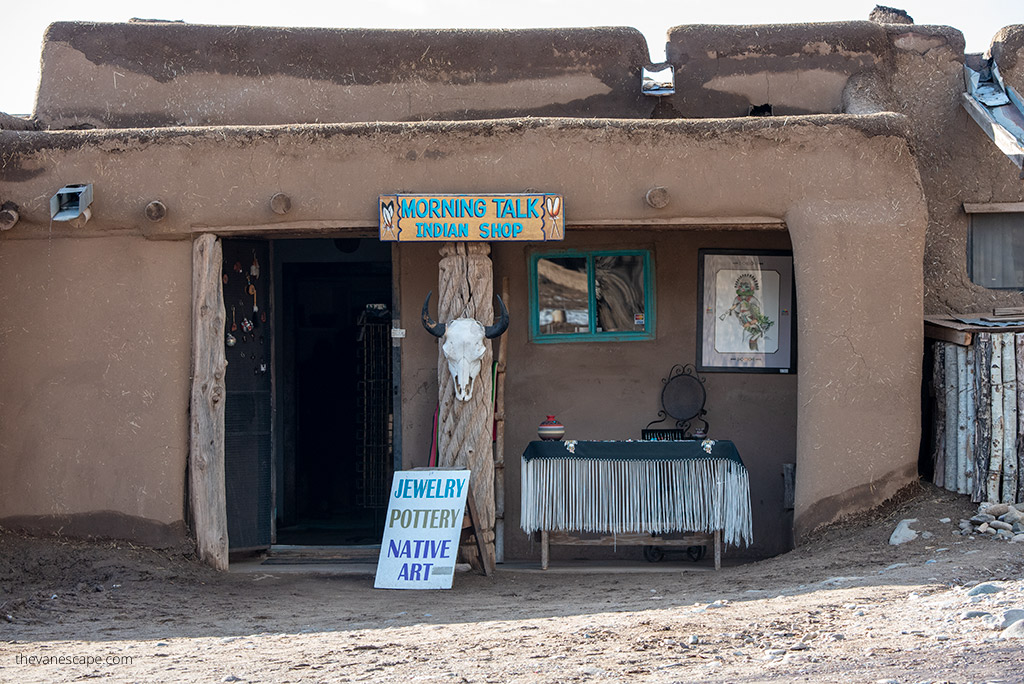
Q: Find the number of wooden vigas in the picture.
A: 5